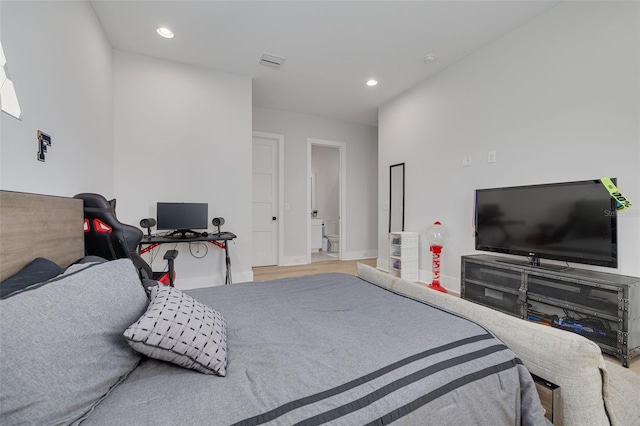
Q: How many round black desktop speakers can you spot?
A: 2